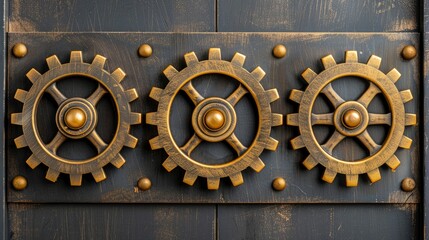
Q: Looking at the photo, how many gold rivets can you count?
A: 8